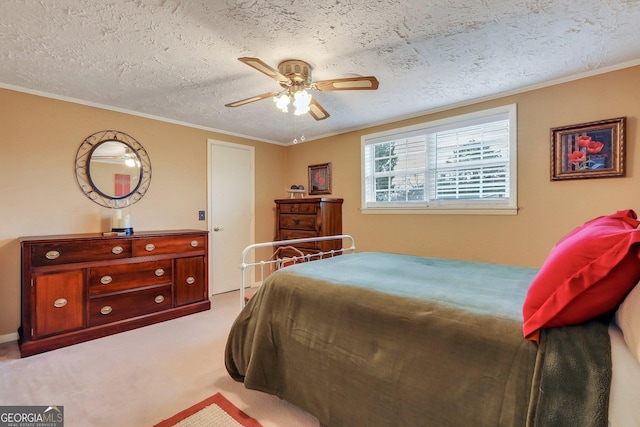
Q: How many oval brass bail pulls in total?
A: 10